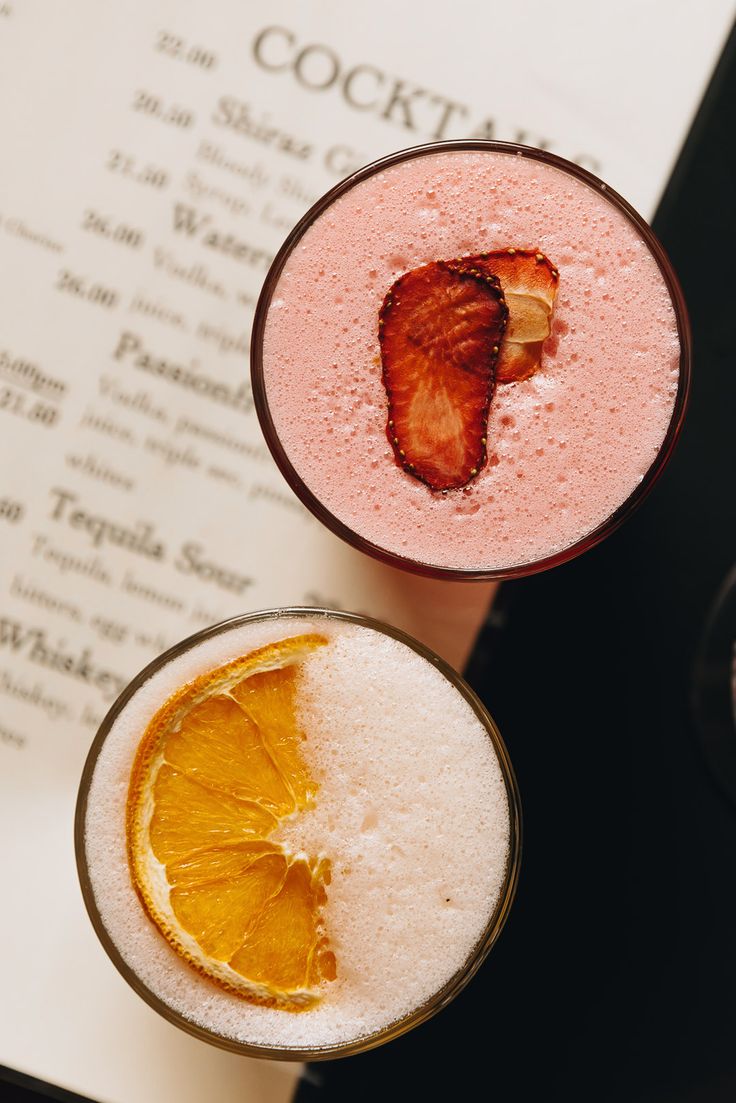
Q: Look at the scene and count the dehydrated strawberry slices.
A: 2